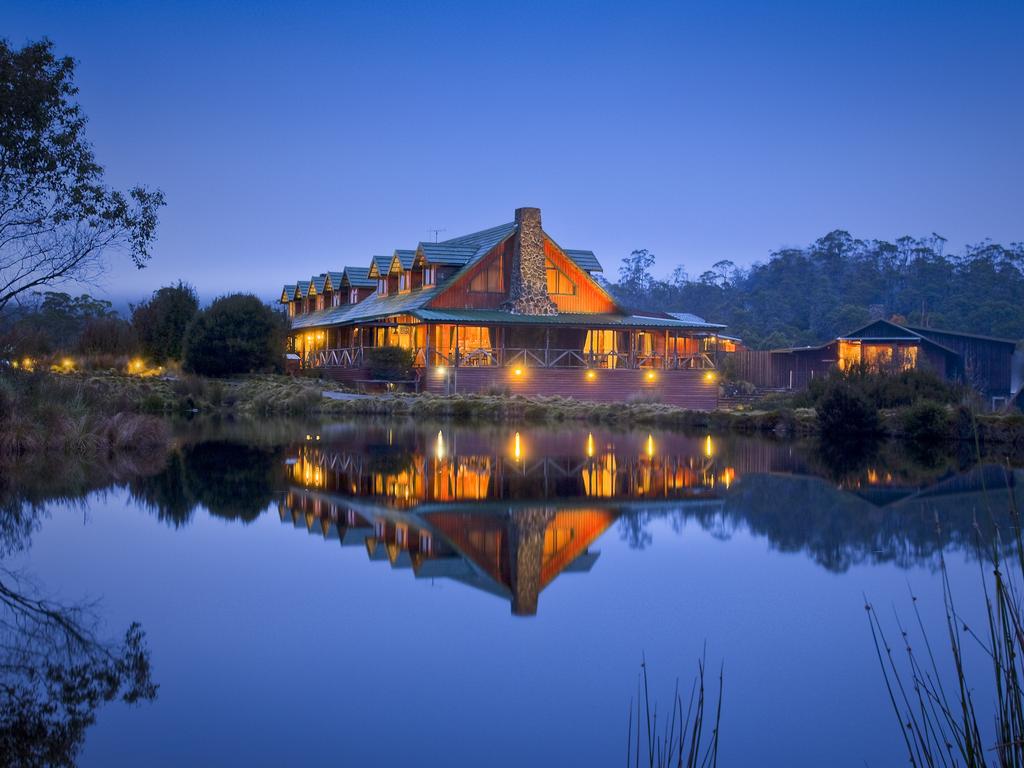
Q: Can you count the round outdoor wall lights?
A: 5